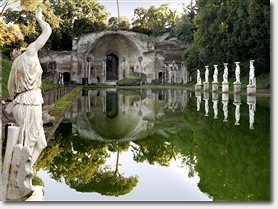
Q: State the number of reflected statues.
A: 6